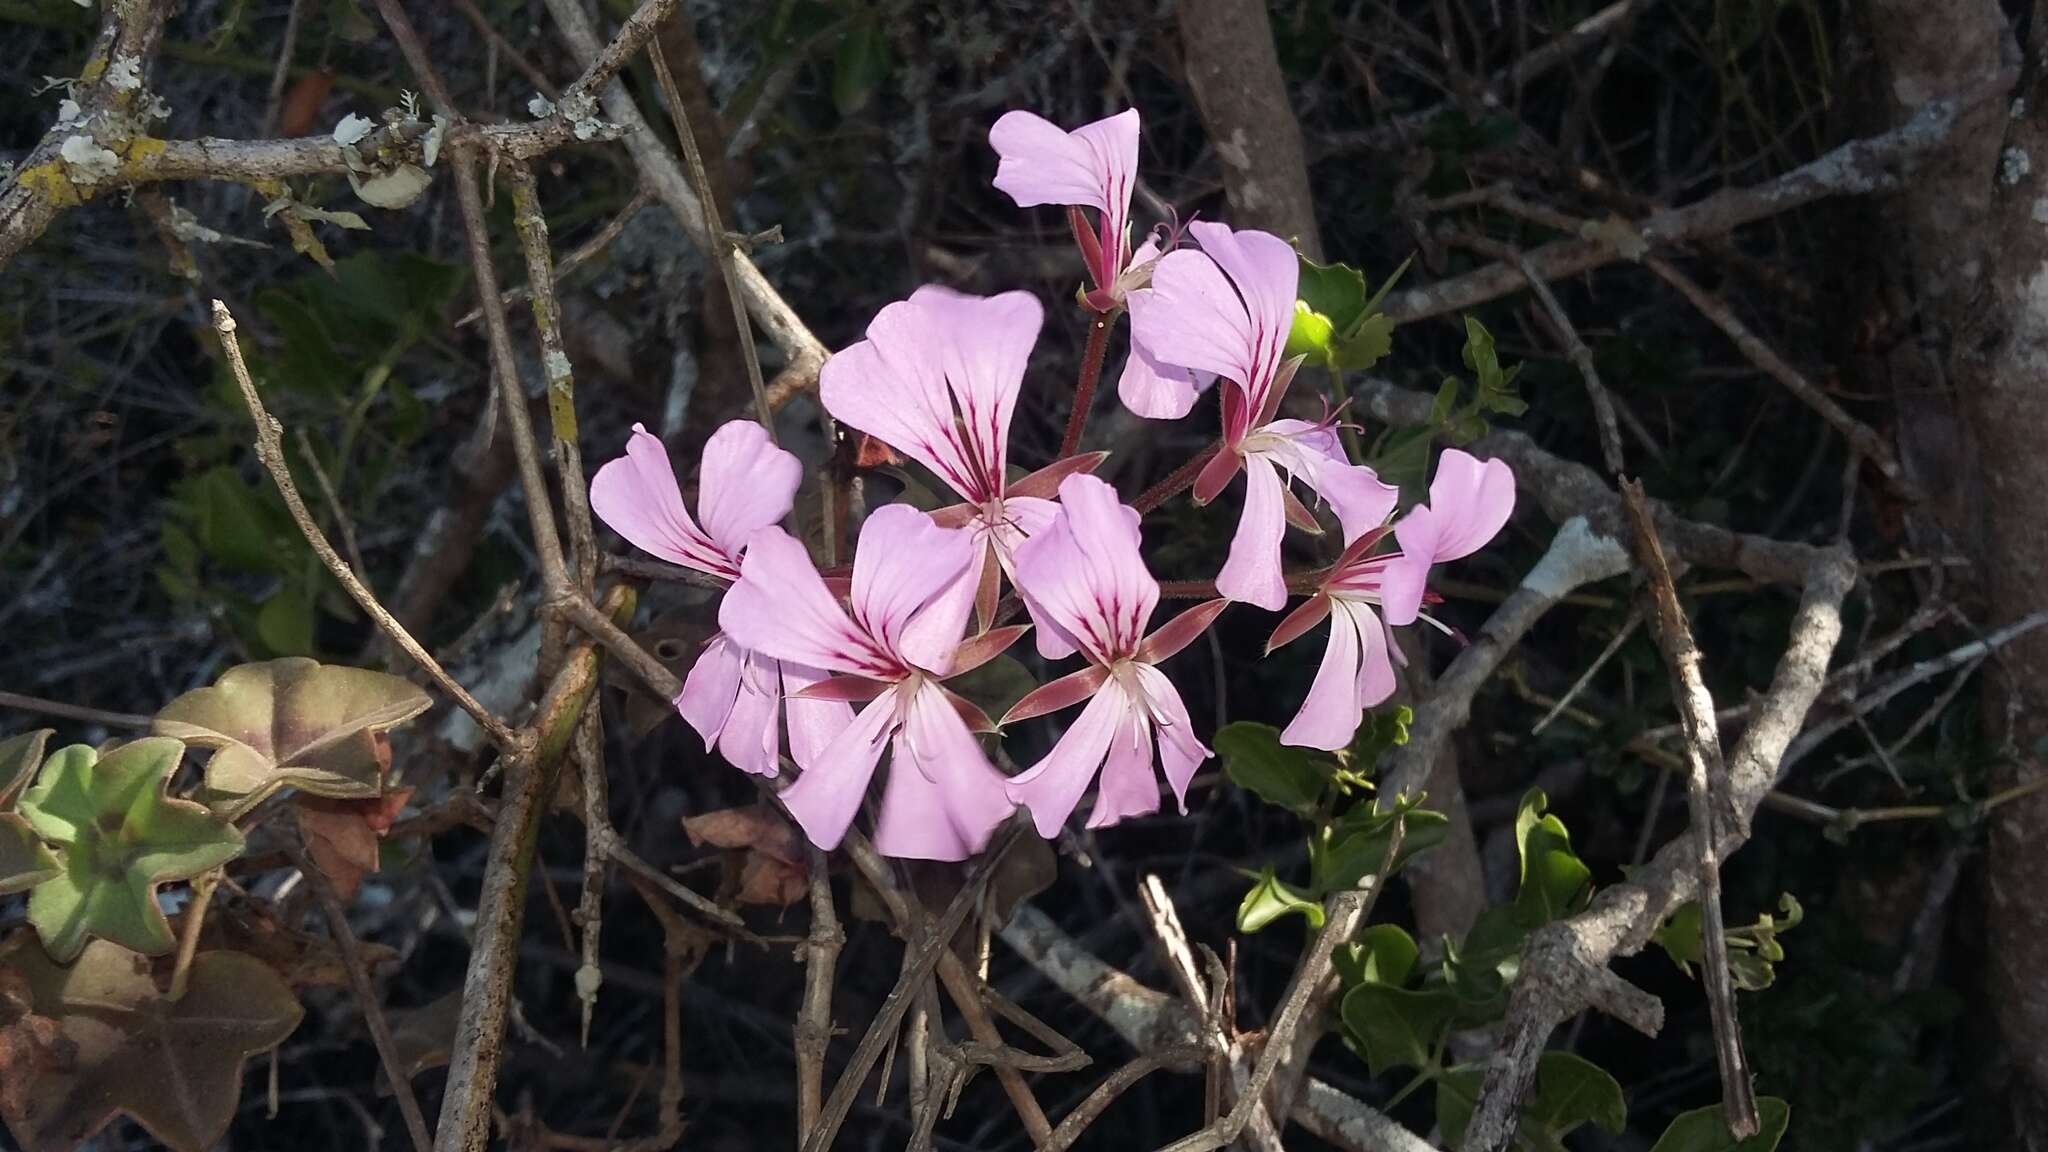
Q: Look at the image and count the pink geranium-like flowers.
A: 7